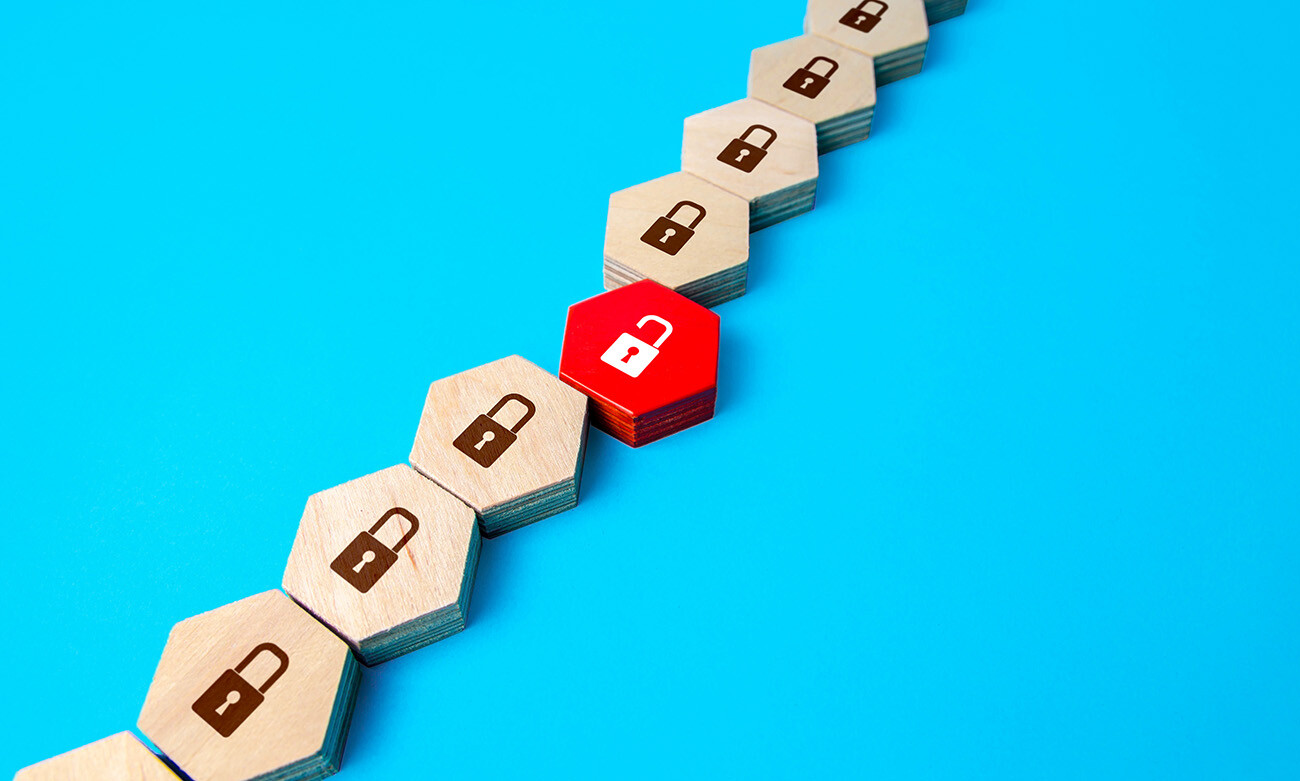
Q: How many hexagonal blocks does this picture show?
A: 10